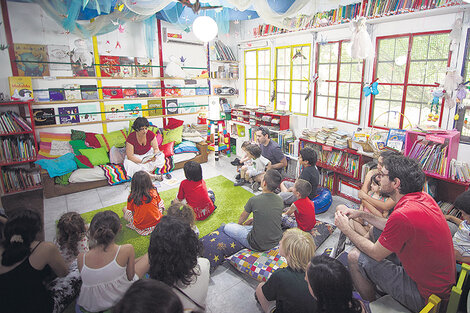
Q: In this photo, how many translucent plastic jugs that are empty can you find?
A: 0